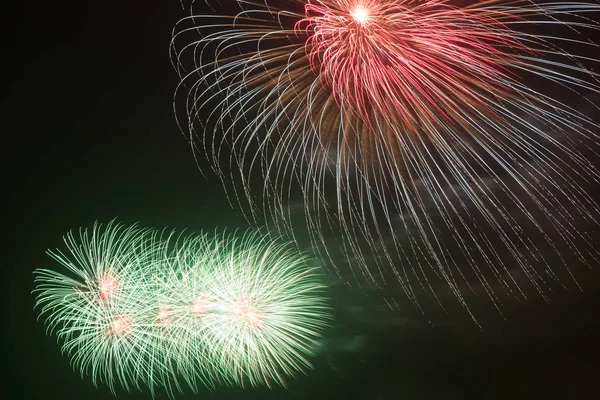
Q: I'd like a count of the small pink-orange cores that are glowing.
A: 5